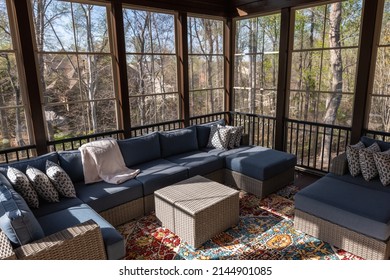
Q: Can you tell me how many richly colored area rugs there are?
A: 1